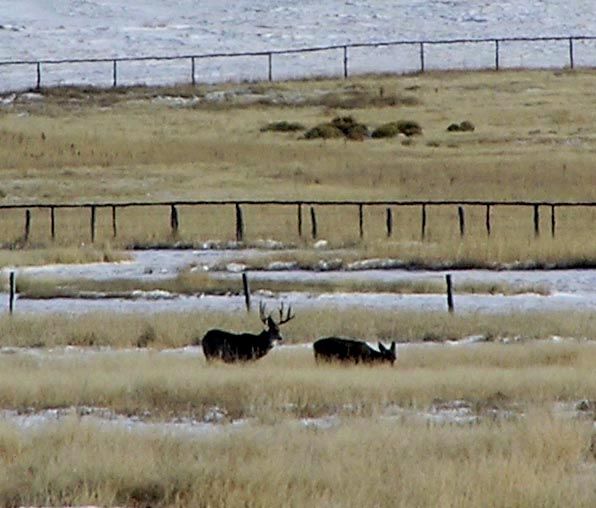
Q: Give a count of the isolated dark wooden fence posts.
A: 3